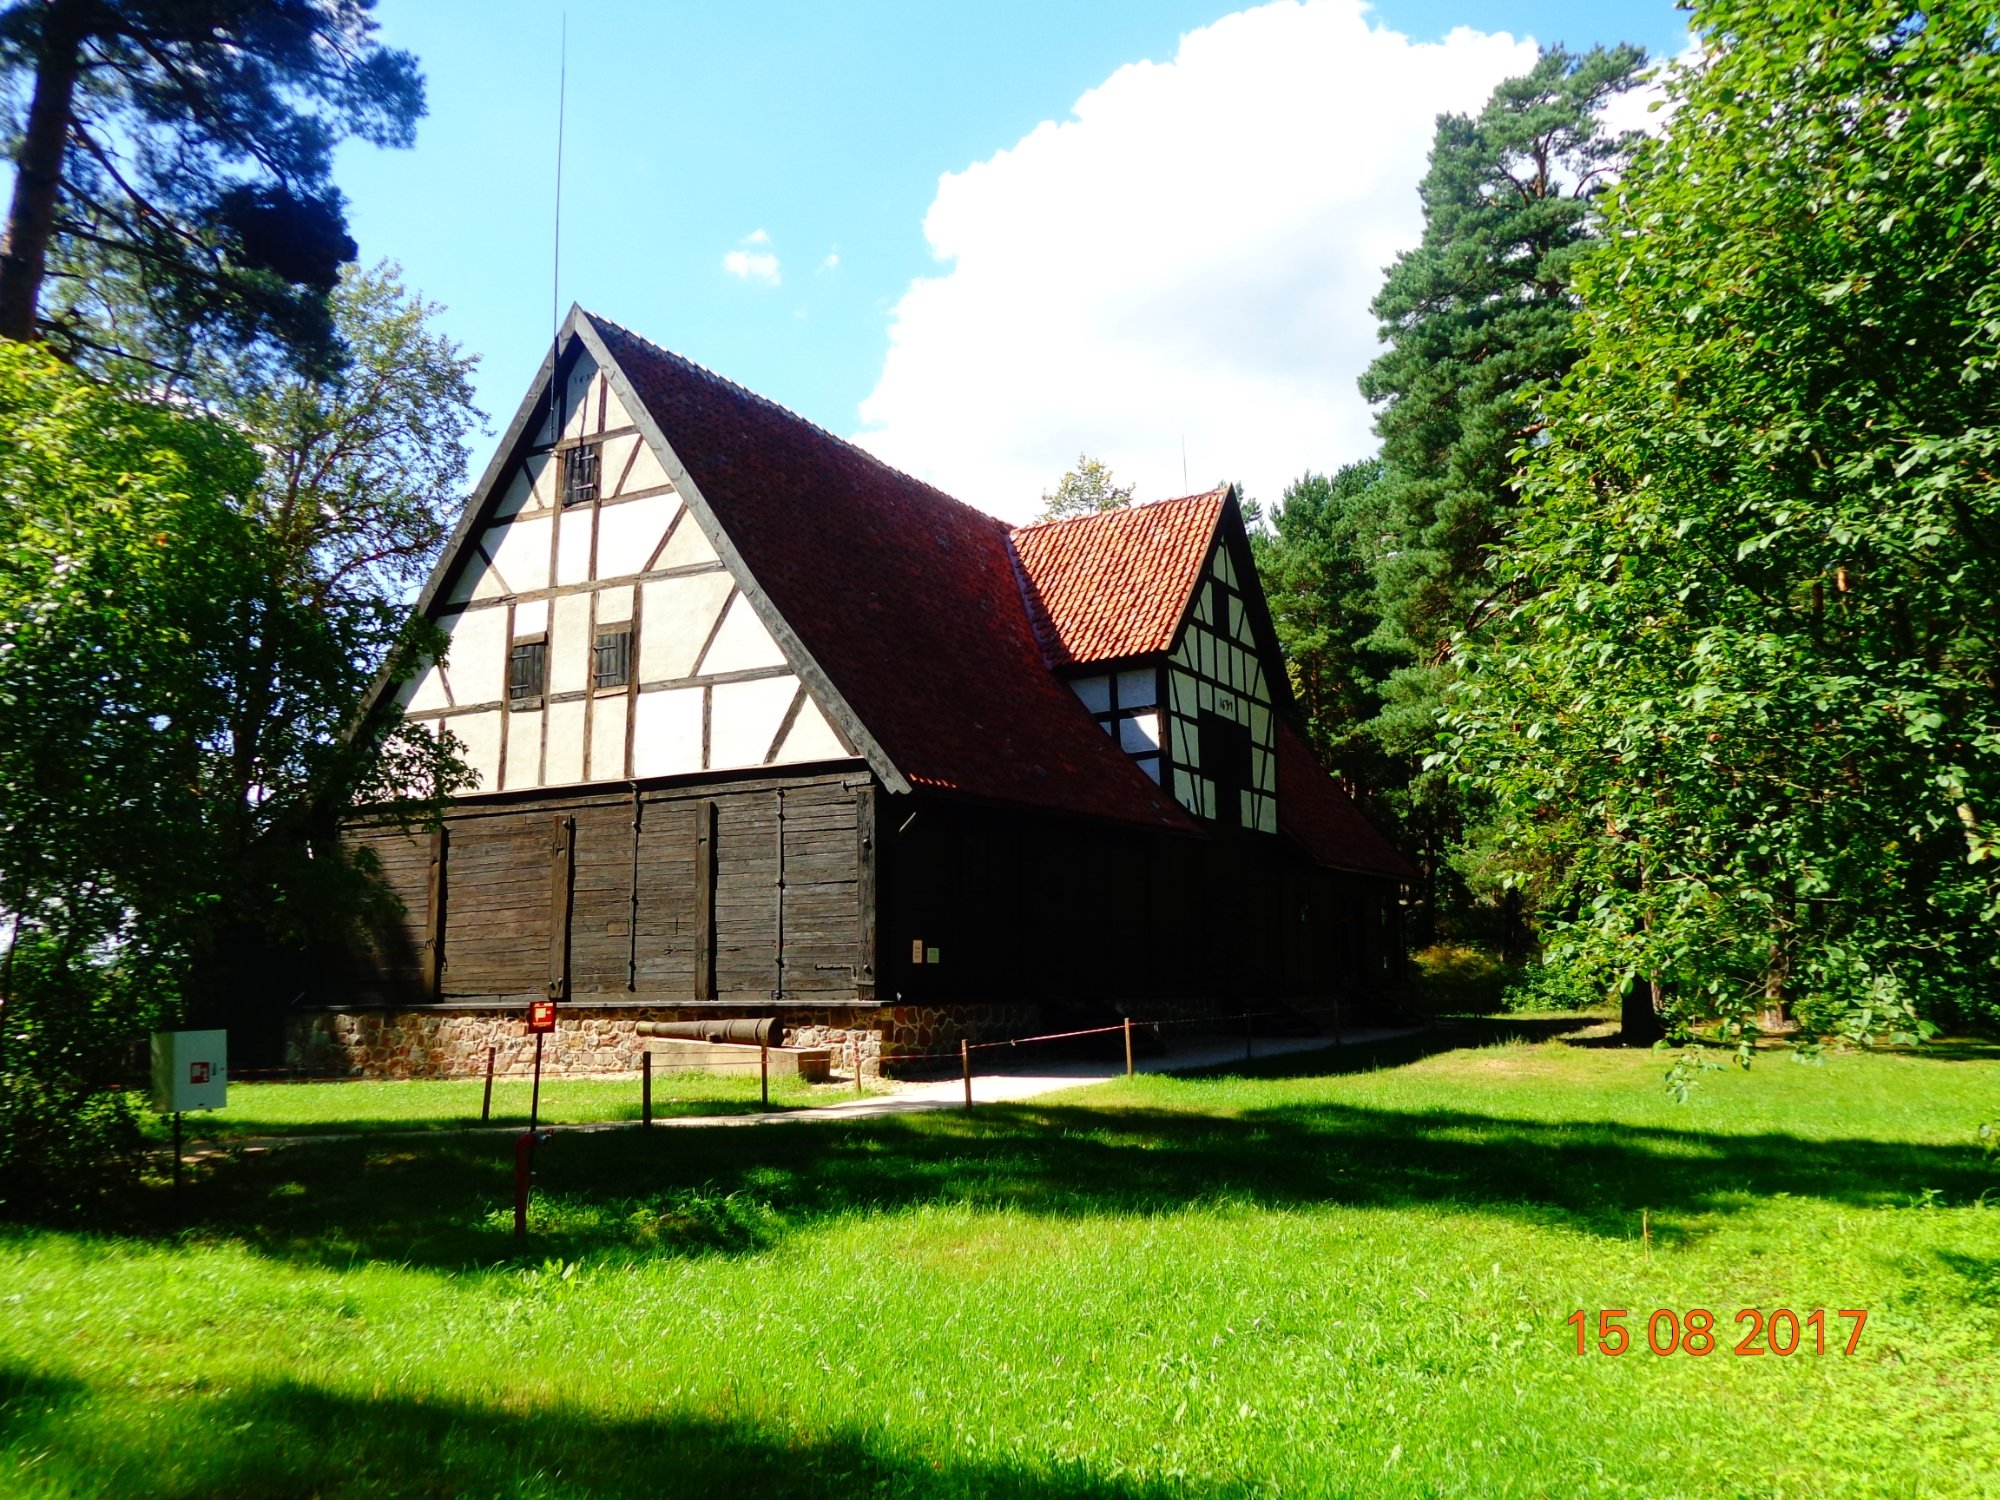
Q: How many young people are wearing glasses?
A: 0